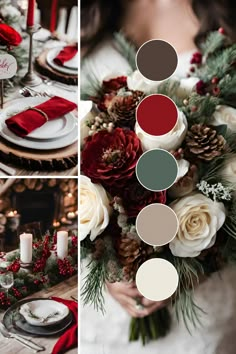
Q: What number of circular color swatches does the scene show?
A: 5